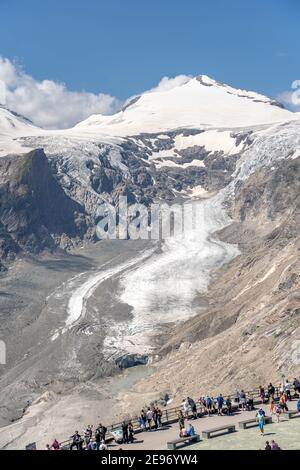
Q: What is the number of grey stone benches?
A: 4